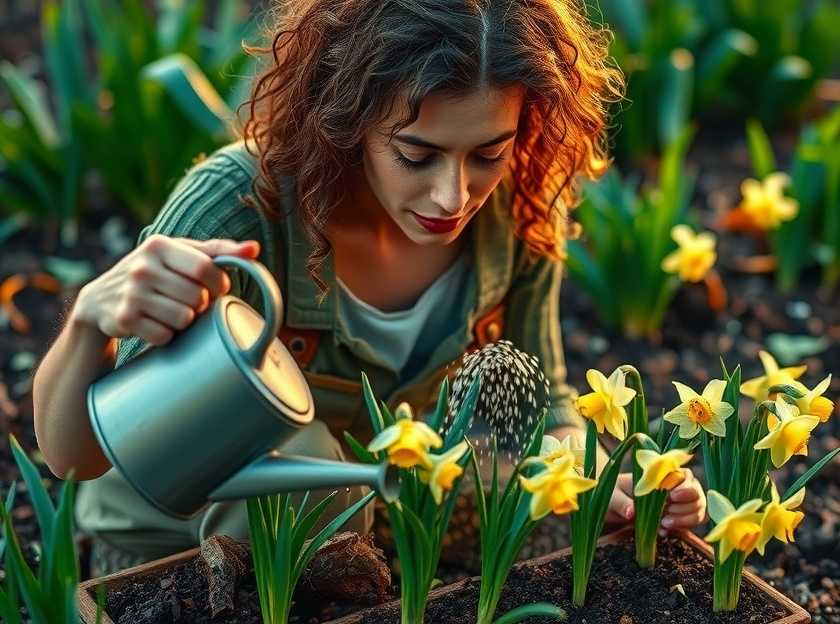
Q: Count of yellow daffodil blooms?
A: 14